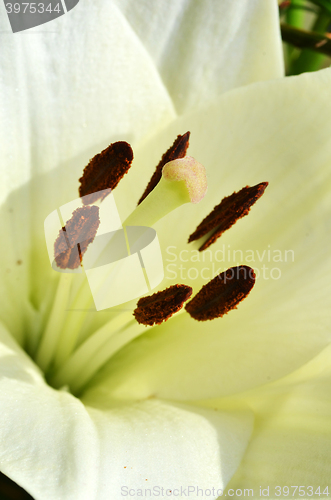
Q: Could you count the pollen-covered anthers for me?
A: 6